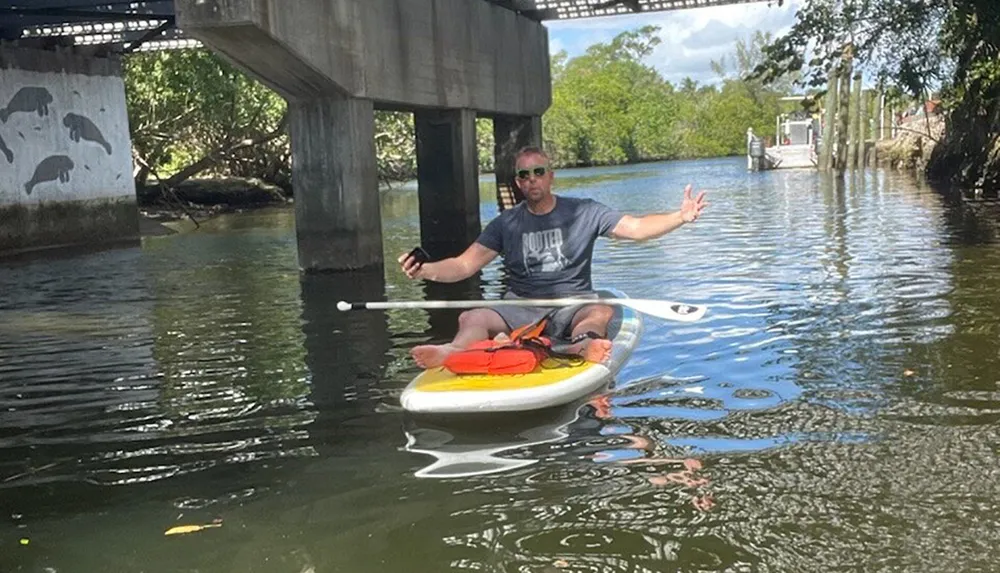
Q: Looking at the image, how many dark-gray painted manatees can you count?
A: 4